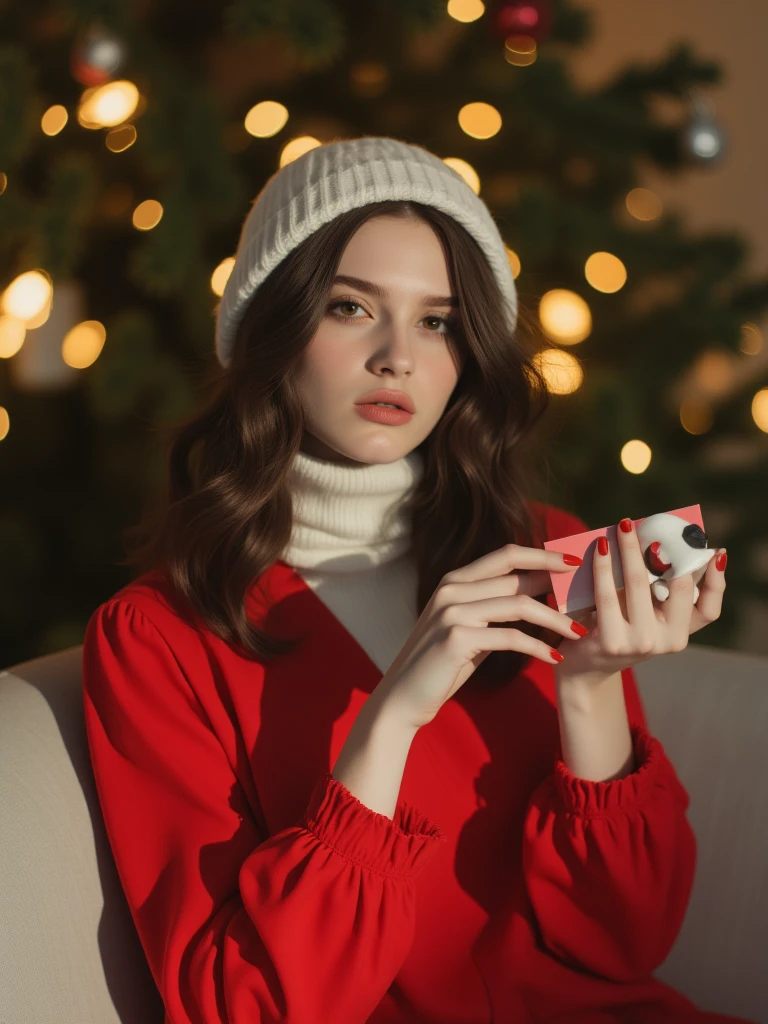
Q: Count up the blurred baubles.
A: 3